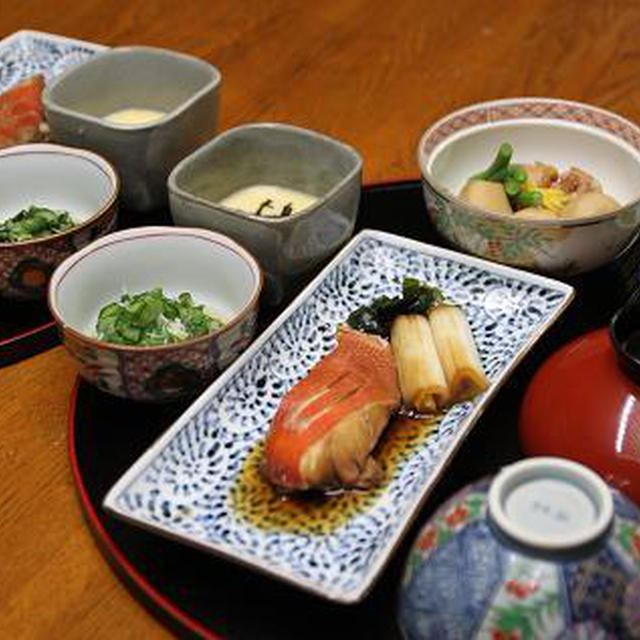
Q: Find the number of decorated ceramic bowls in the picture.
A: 4